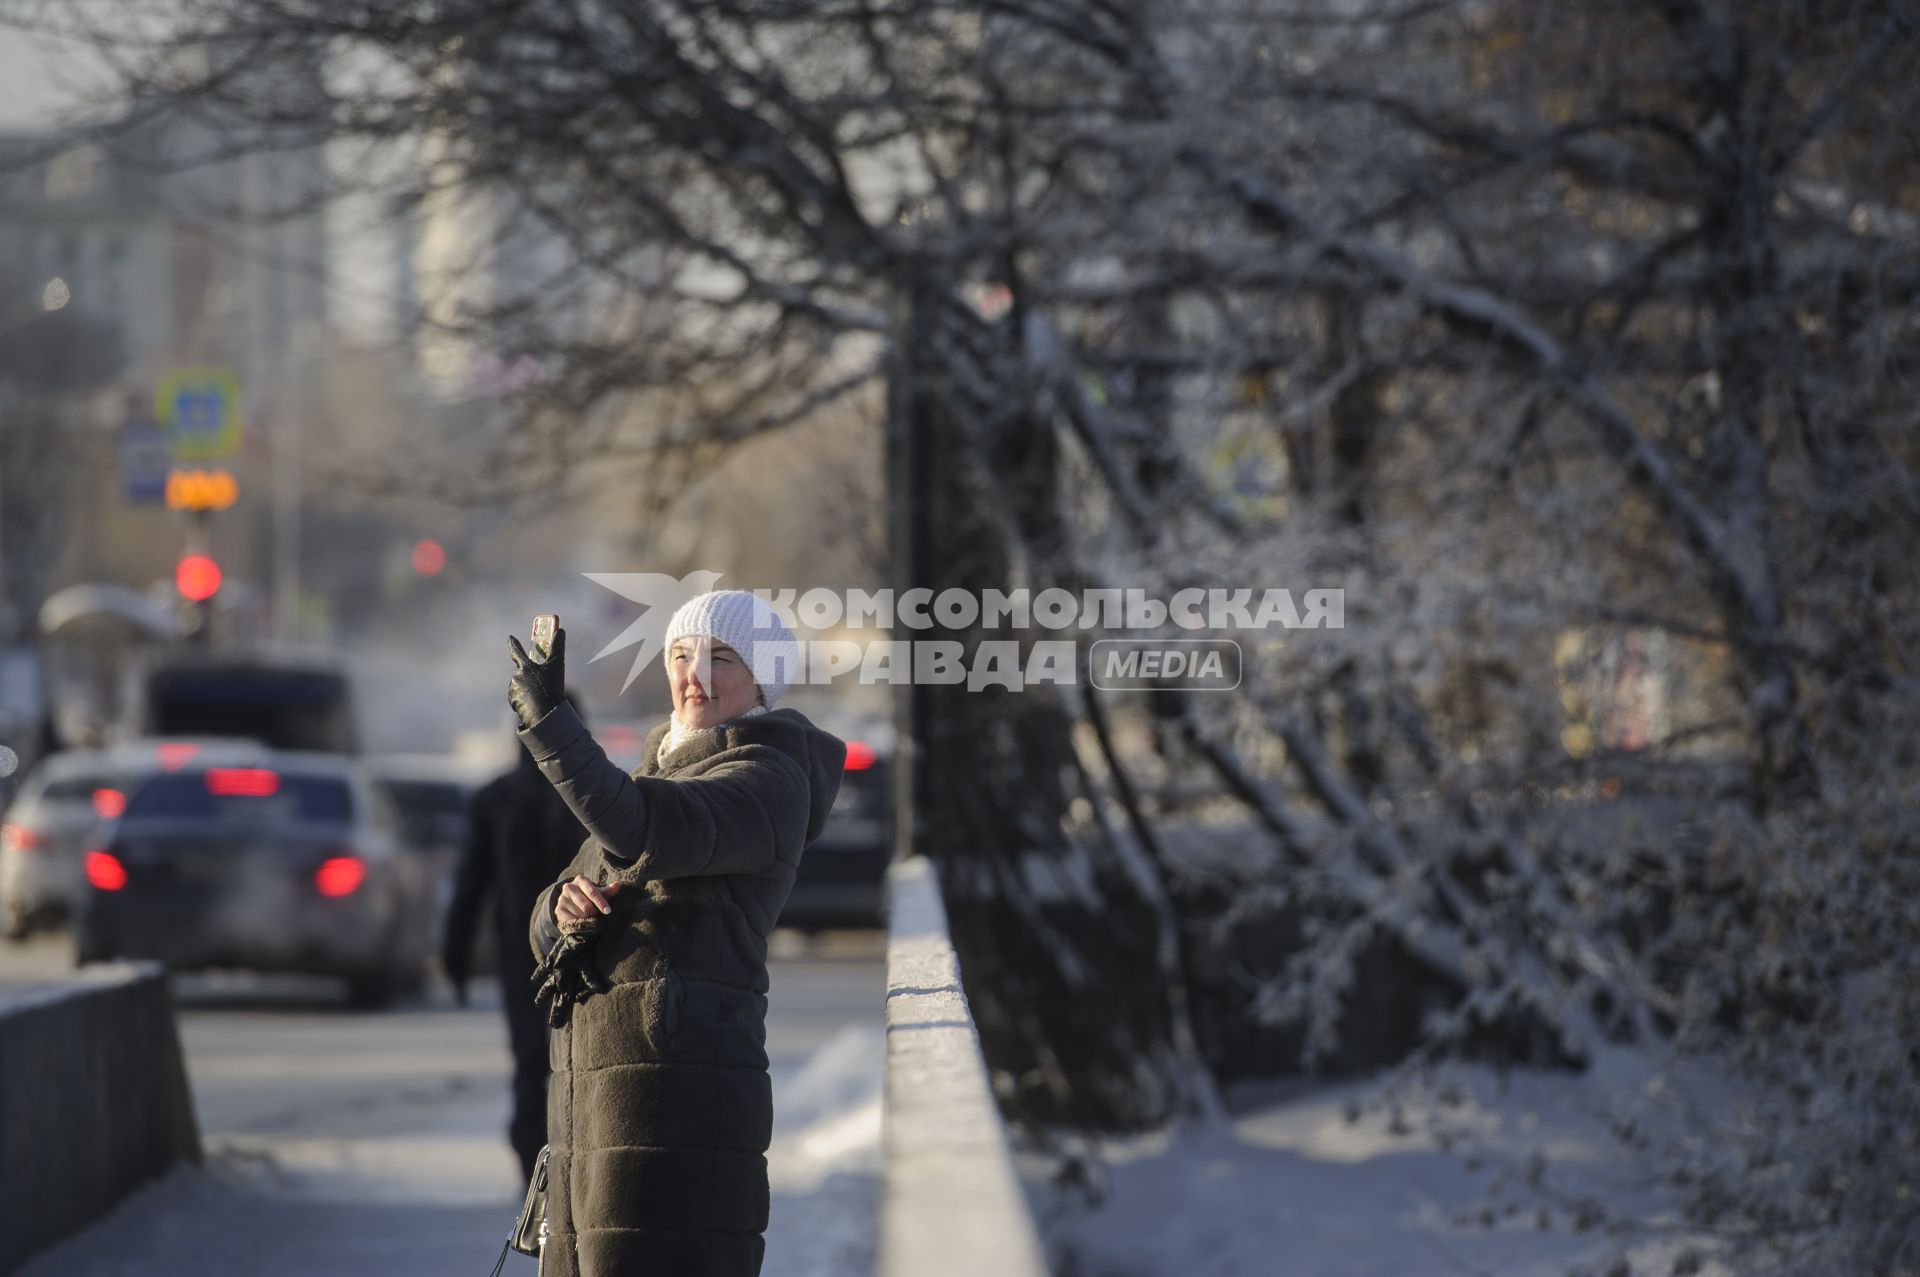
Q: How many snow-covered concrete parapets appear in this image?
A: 2